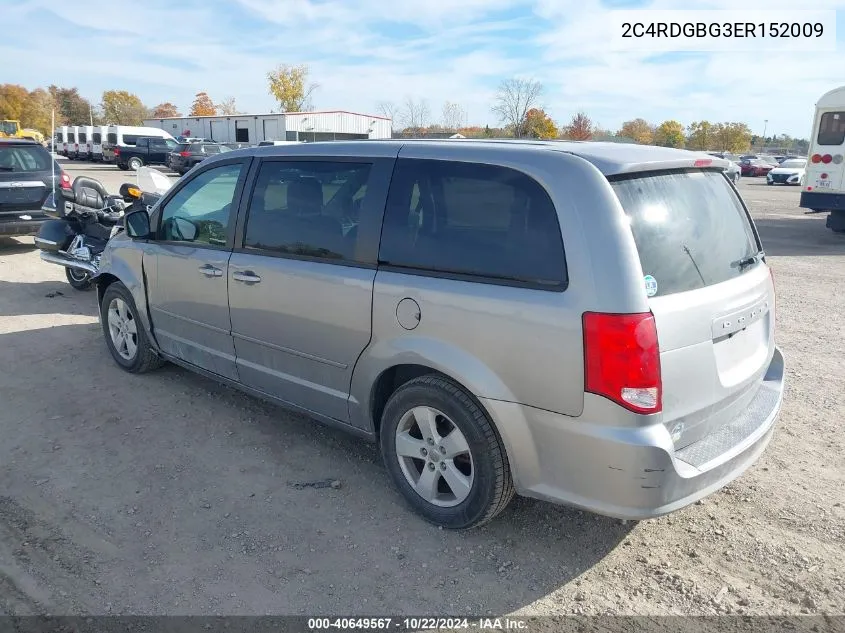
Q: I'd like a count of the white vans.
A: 5